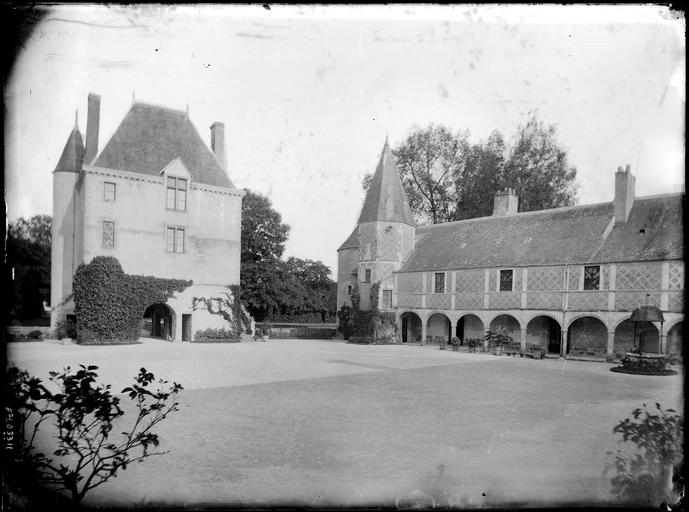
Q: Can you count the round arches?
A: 9